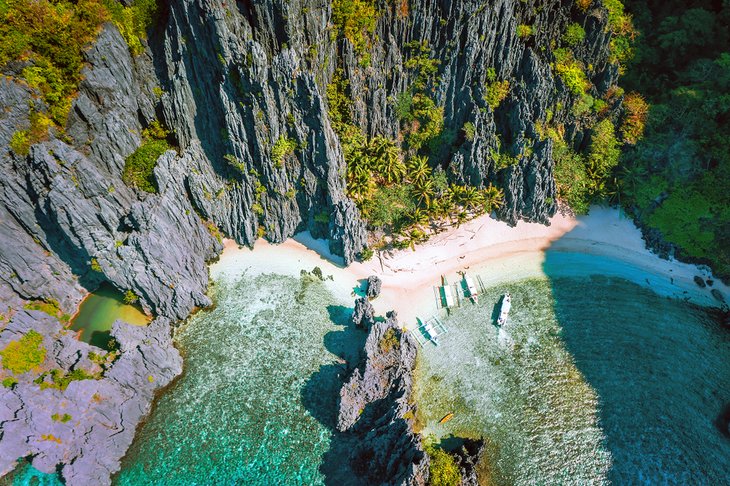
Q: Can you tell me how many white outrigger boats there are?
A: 3